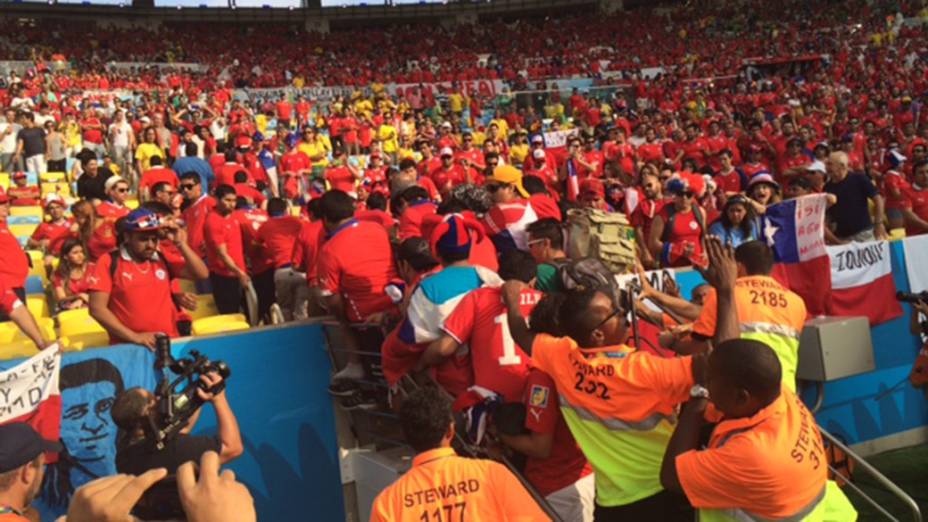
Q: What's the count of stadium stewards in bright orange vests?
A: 4